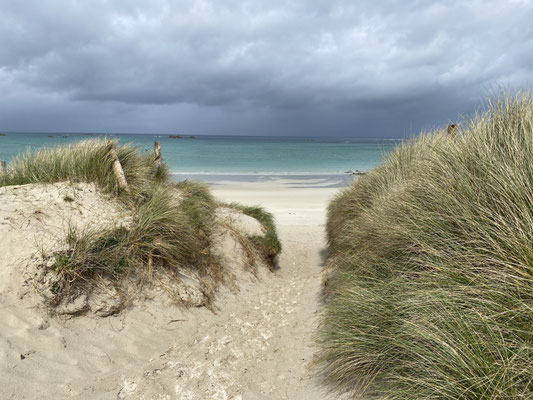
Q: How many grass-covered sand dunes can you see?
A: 2